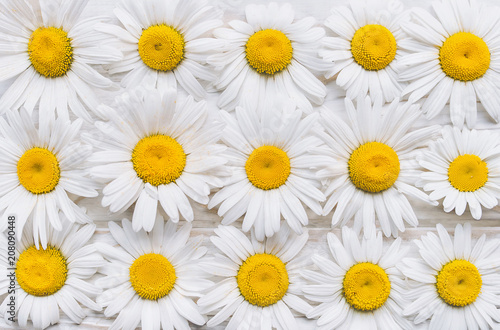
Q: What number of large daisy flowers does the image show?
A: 15